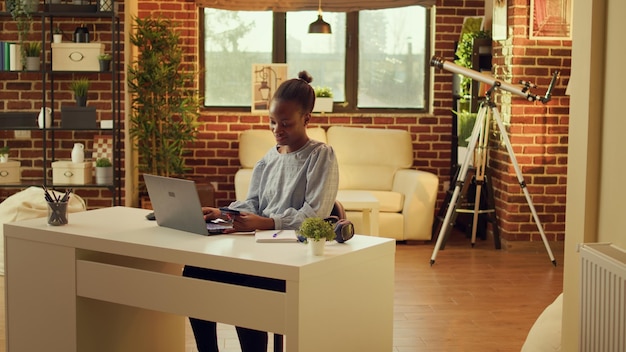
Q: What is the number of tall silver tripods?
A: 1